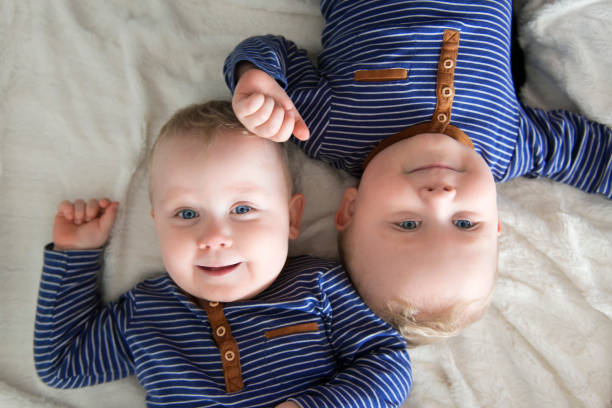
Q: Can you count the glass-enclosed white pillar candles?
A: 0